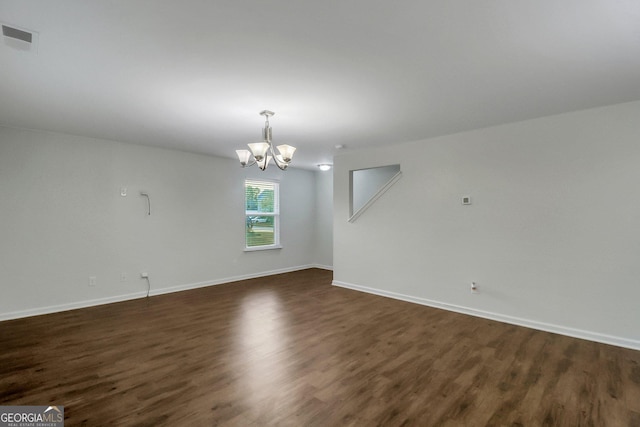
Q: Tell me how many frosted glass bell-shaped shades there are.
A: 5